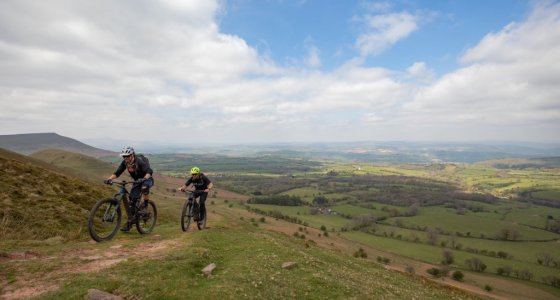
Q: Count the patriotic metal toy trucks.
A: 0